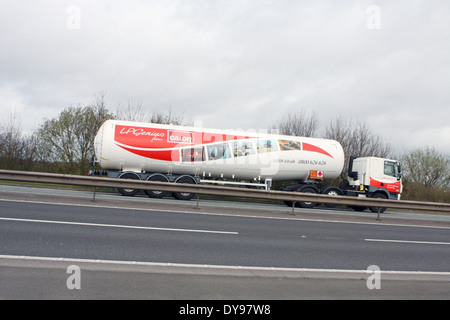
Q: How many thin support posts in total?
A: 4